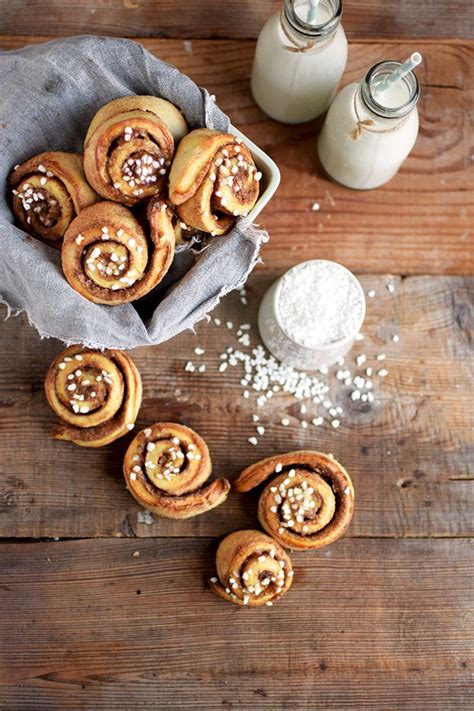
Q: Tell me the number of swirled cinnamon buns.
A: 8